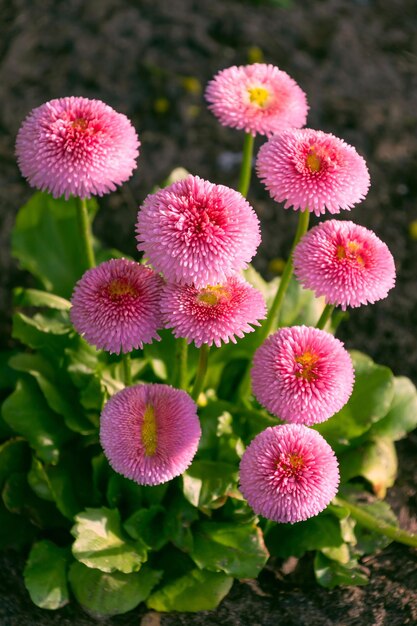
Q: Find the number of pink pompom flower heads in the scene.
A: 10